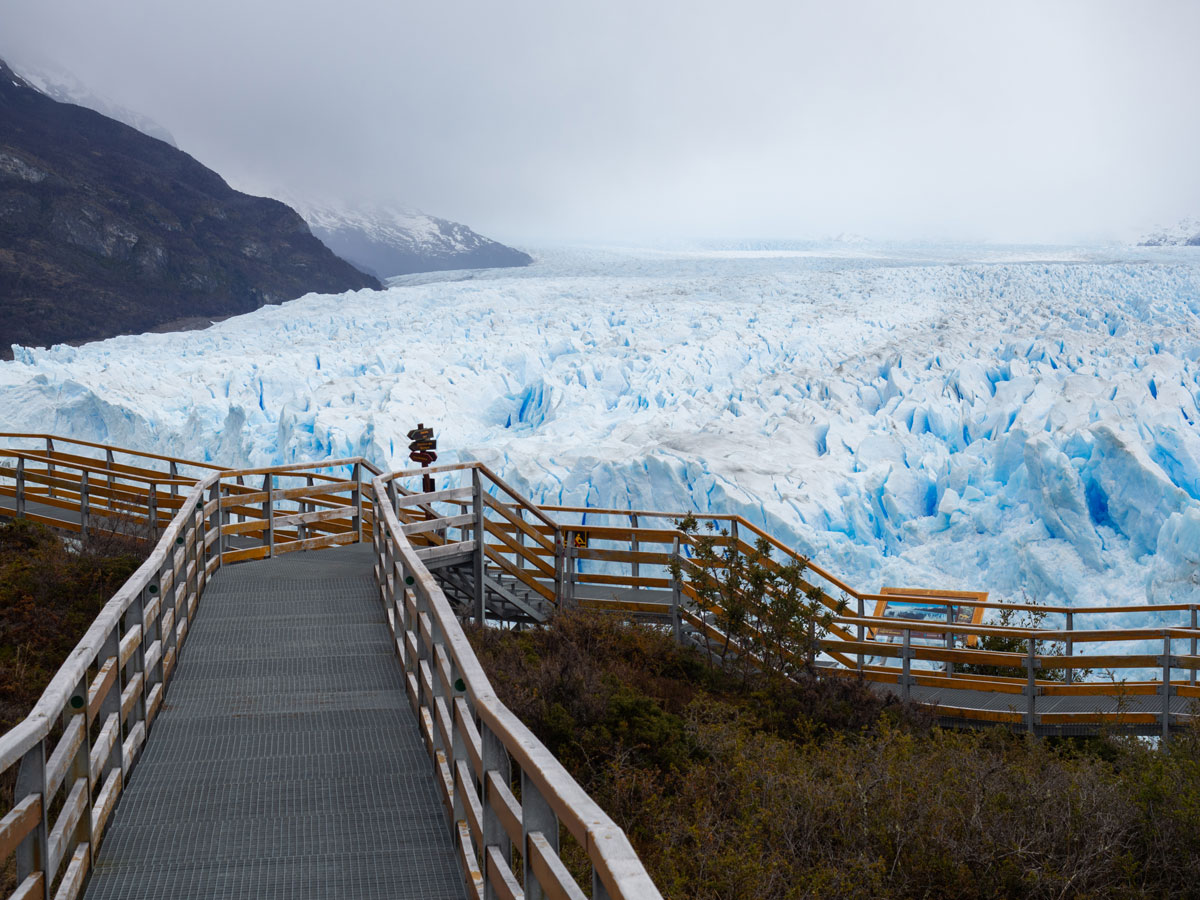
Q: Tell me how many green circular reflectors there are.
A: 8